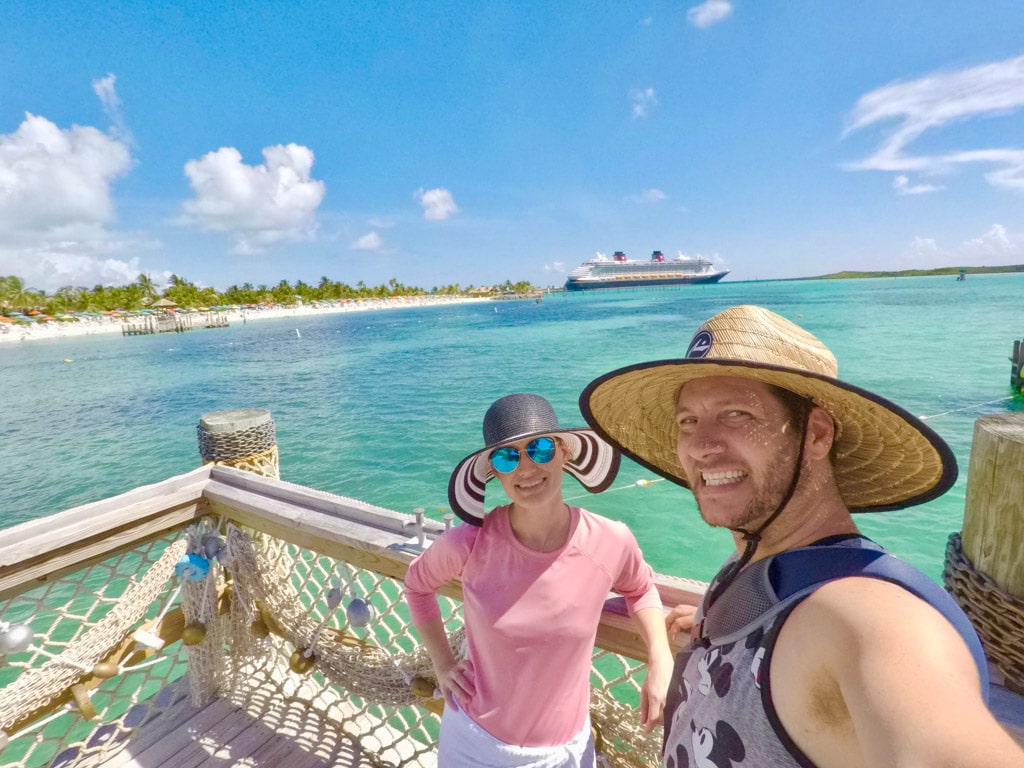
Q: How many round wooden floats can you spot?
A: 5